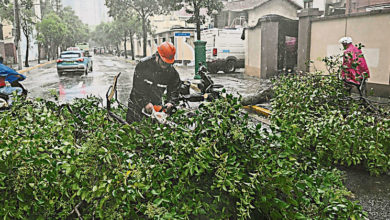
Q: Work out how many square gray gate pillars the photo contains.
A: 2